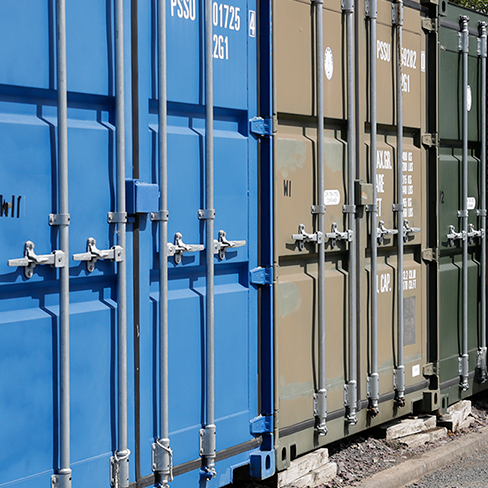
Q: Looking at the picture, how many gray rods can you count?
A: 10